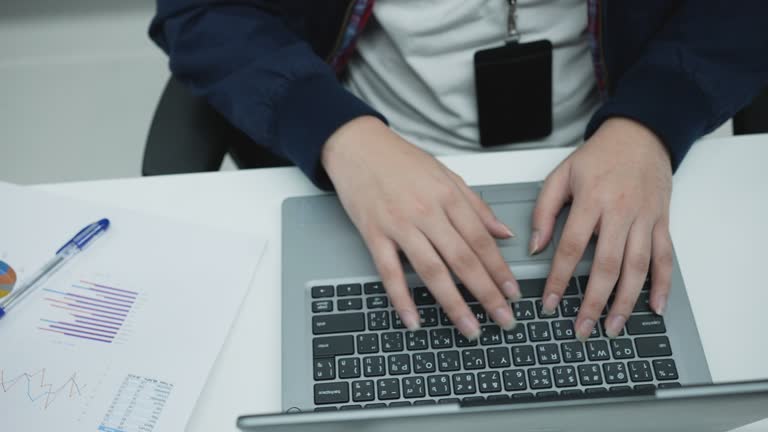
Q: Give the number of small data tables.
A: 1